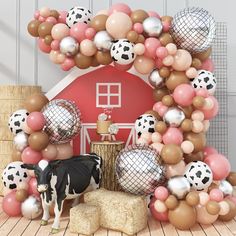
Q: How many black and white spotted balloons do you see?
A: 7